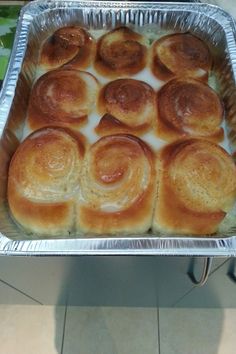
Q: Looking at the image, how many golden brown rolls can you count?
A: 9